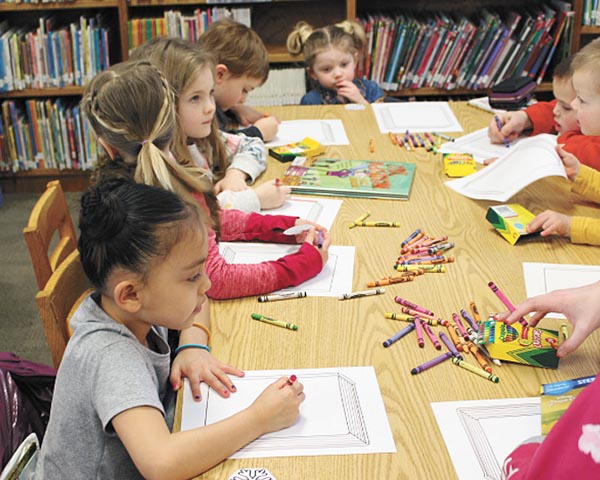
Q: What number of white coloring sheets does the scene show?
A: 9